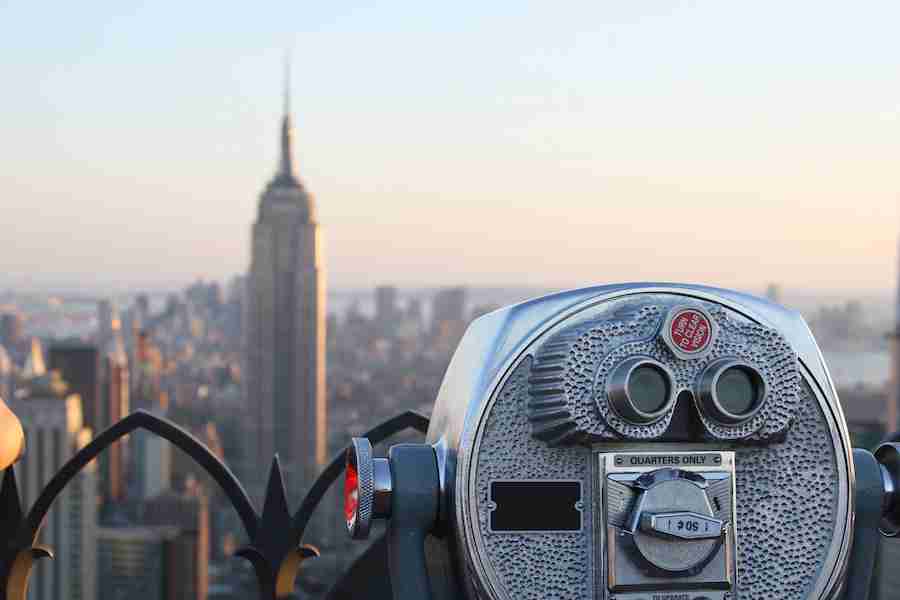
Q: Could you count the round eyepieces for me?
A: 2